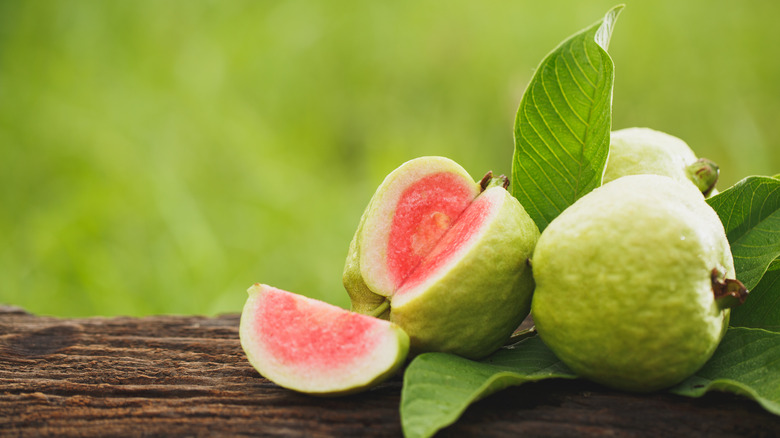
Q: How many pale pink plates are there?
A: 0